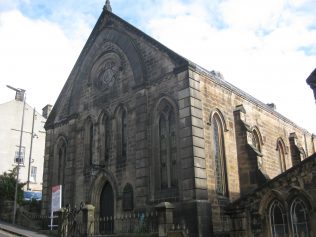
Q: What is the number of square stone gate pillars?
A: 3